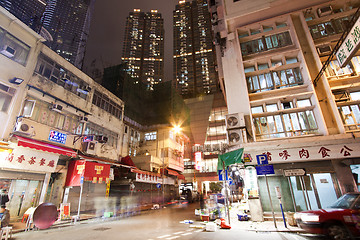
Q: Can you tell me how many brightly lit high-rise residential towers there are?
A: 2